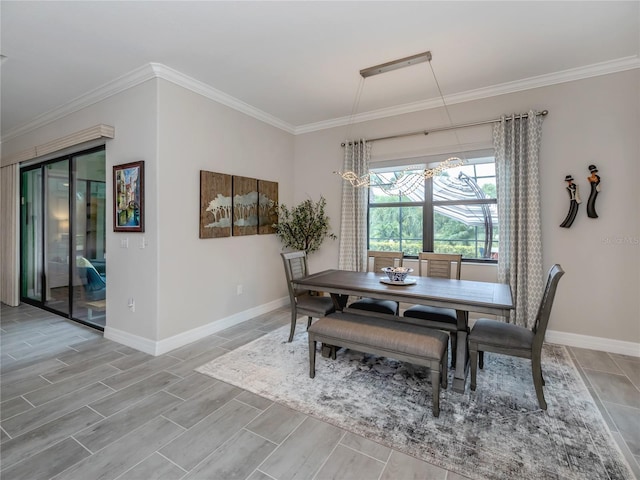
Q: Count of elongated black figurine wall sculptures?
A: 2